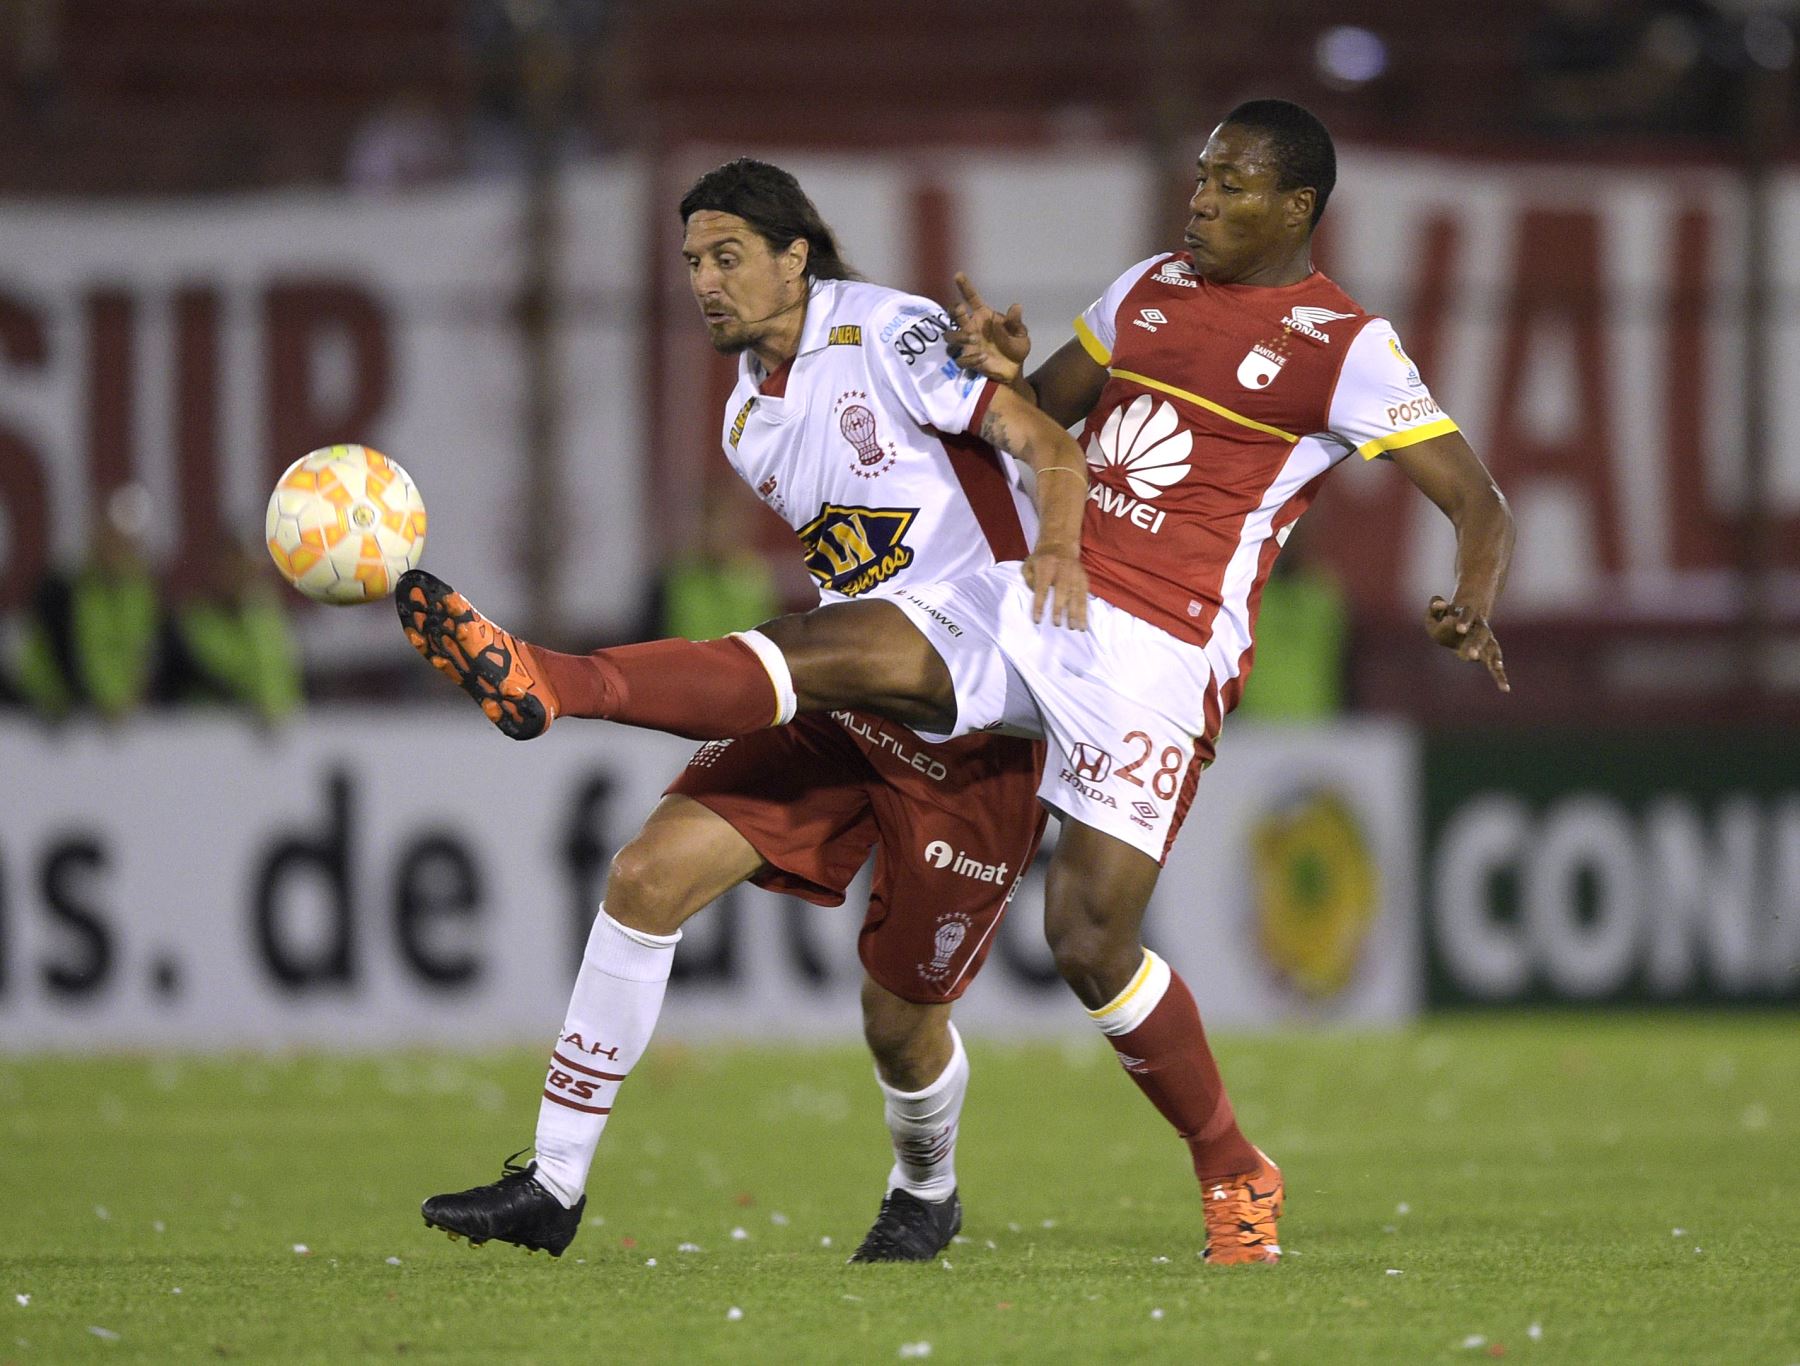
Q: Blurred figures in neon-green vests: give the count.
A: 4